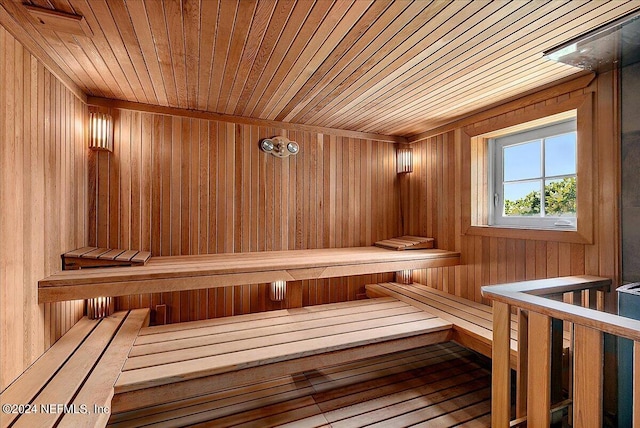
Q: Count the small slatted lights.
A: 5